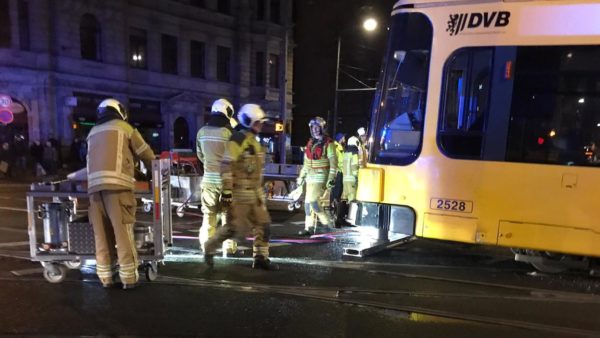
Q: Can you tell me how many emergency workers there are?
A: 7